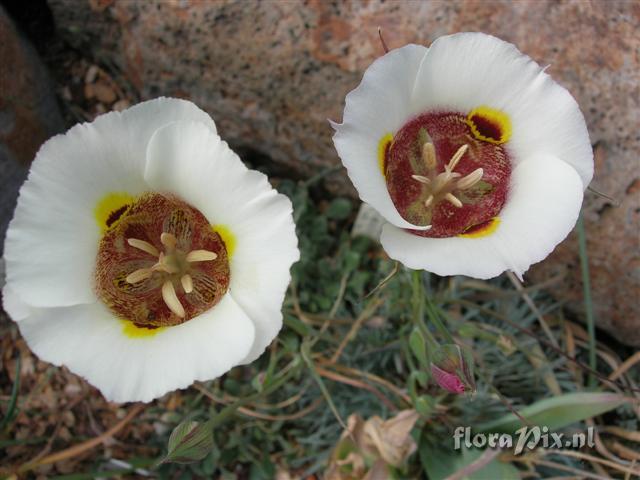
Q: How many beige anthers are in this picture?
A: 12